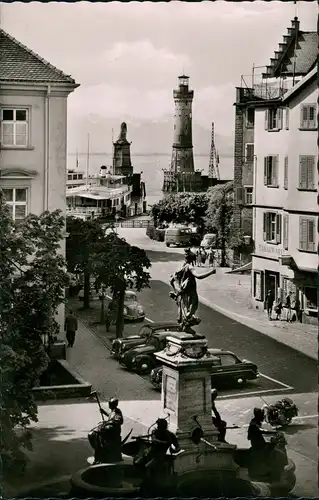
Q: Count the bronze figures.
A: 5